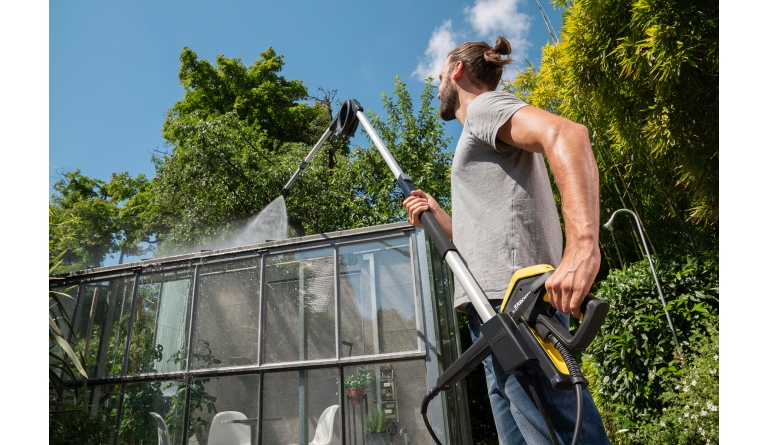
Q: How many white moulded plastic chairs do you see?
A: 3